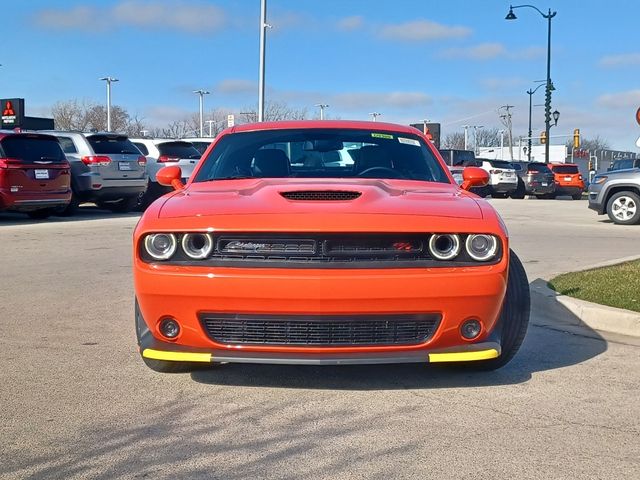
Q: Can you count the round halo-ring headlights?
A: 4